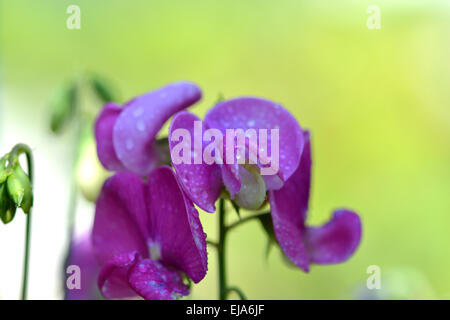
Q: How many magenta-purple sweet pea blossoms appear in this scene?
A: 4